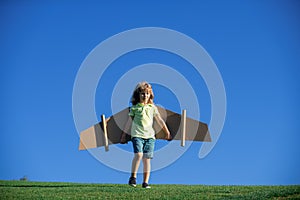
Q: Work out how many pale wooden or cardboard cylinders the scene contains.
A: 2